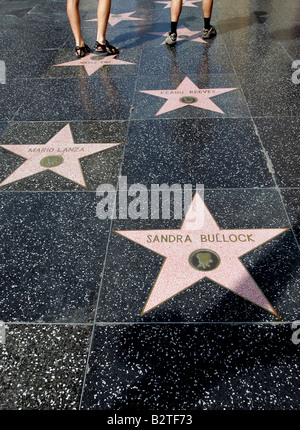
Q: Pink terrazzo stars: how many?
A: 7